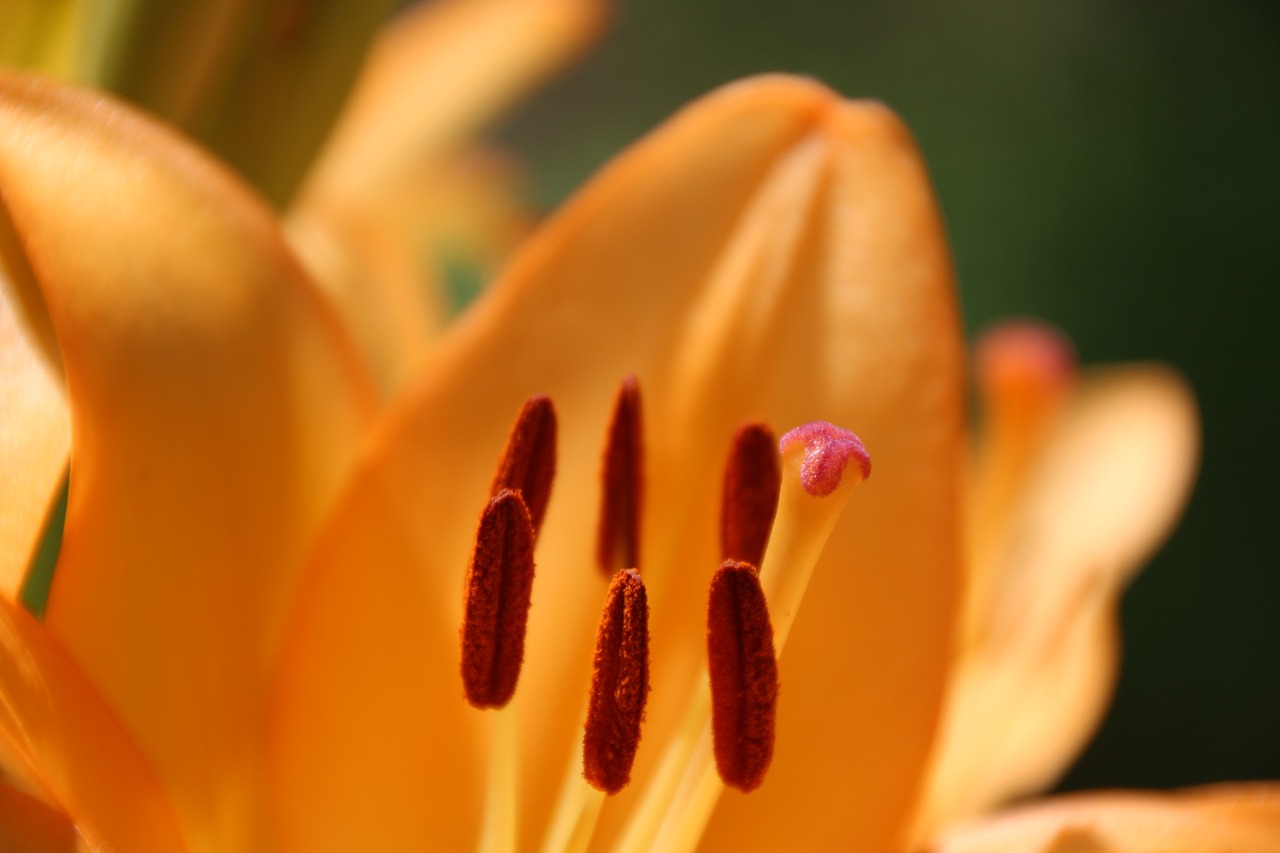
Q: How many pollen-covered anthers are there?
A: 6